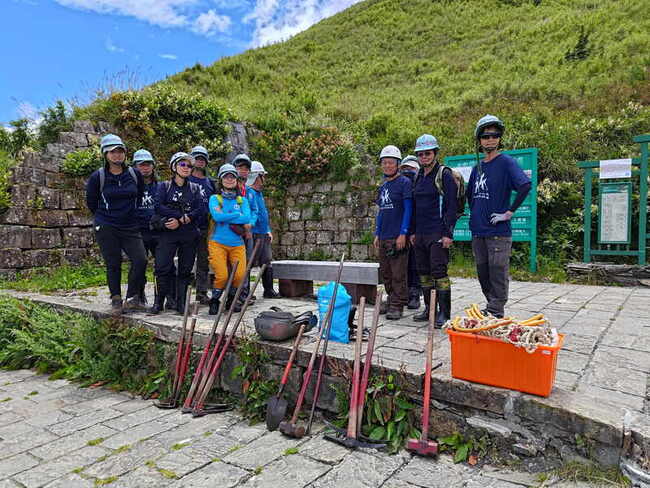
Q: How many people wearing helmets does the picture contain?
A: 11